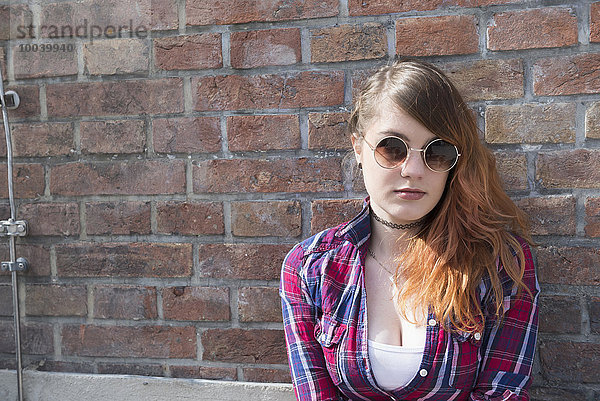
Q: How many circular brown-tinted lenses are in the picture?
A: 2